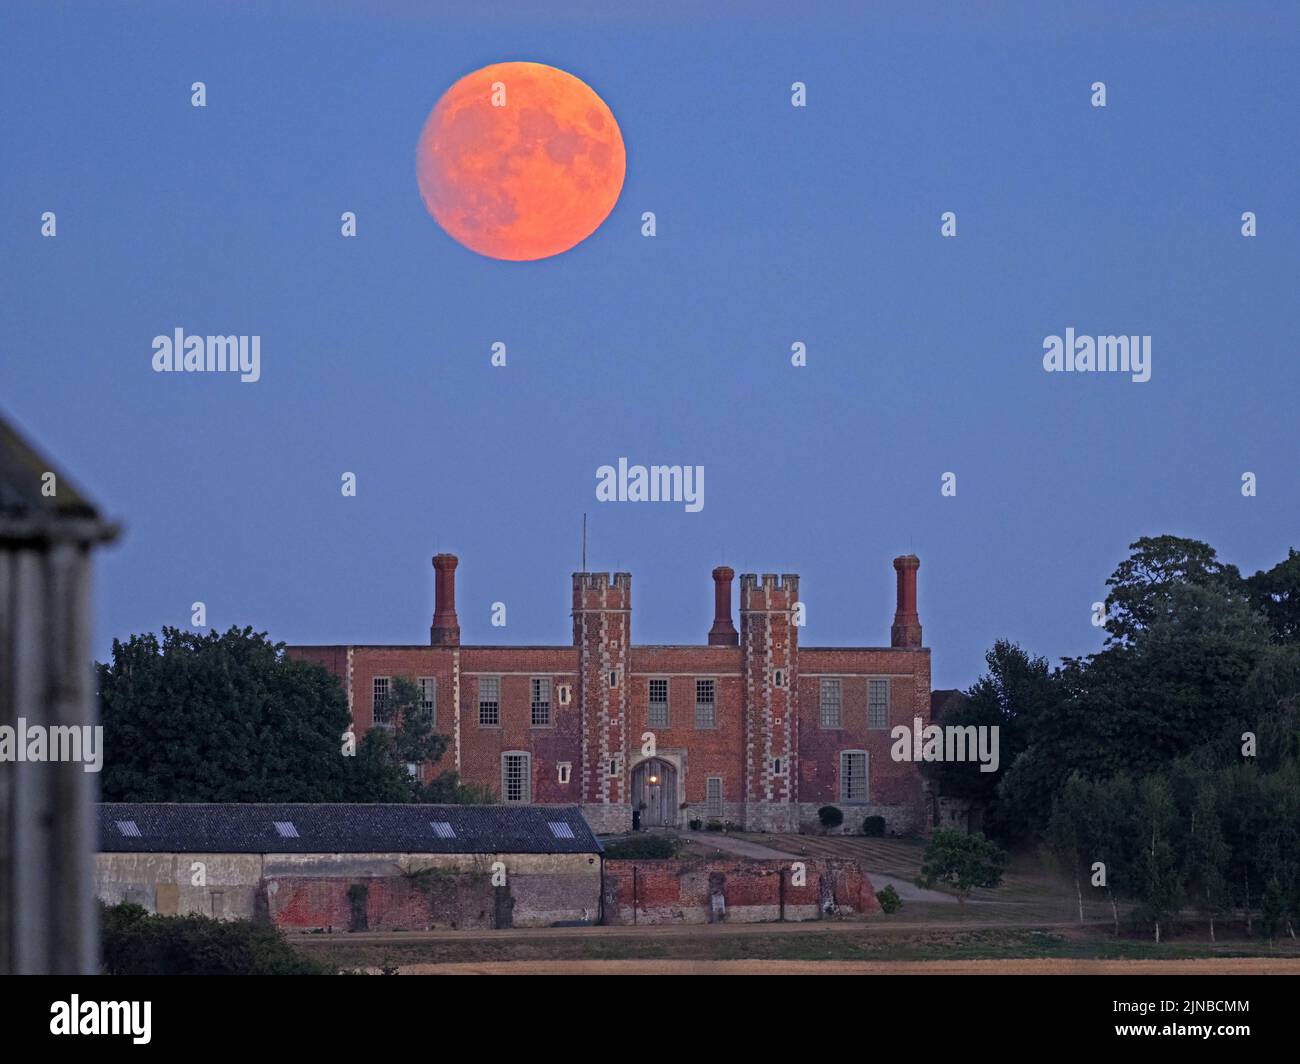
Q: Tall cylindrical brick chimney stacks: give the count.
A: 3